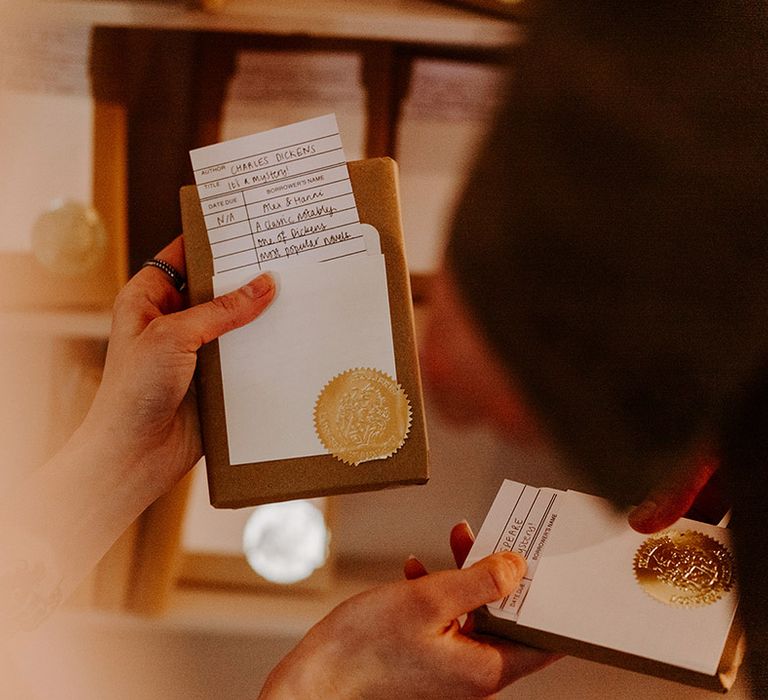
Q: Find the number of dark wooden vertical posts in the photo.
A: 2